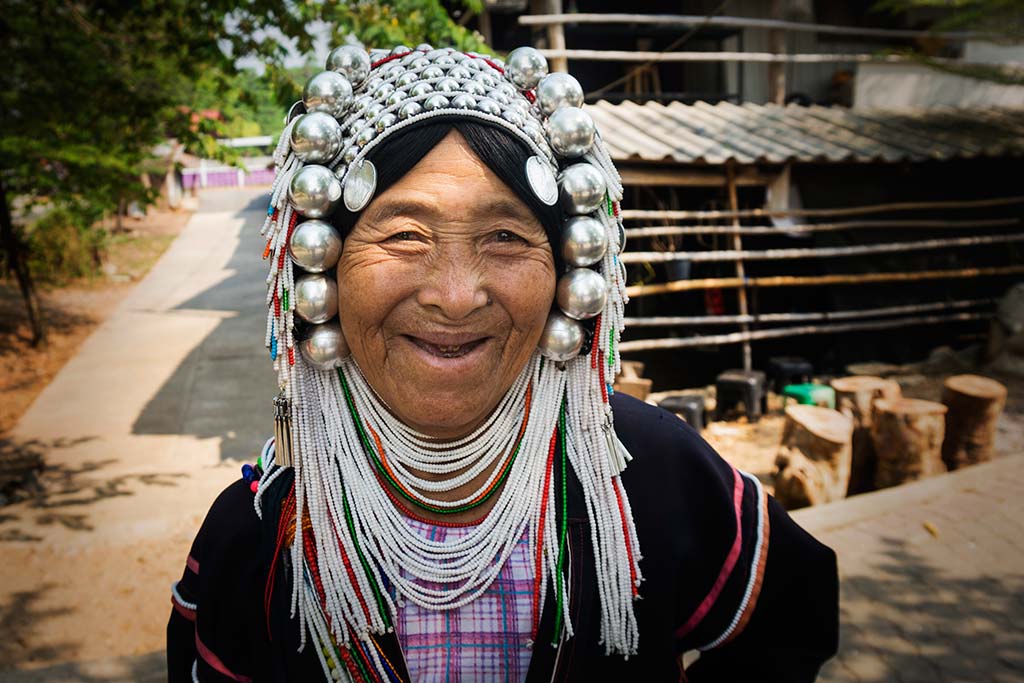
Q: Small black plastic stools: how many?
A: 3